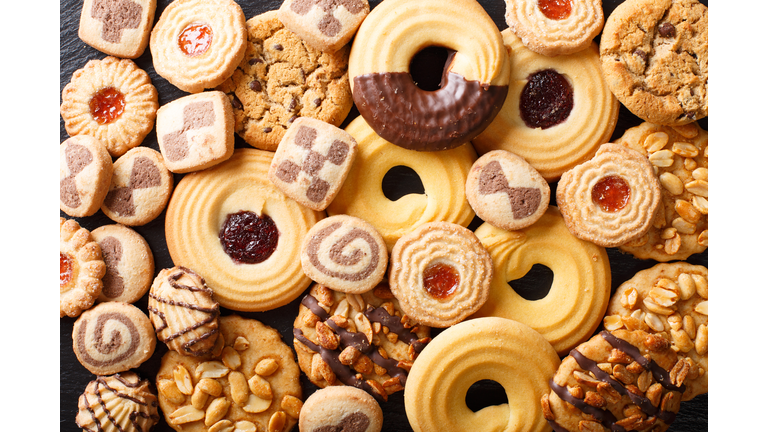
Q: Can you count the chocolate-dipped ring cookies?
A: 1